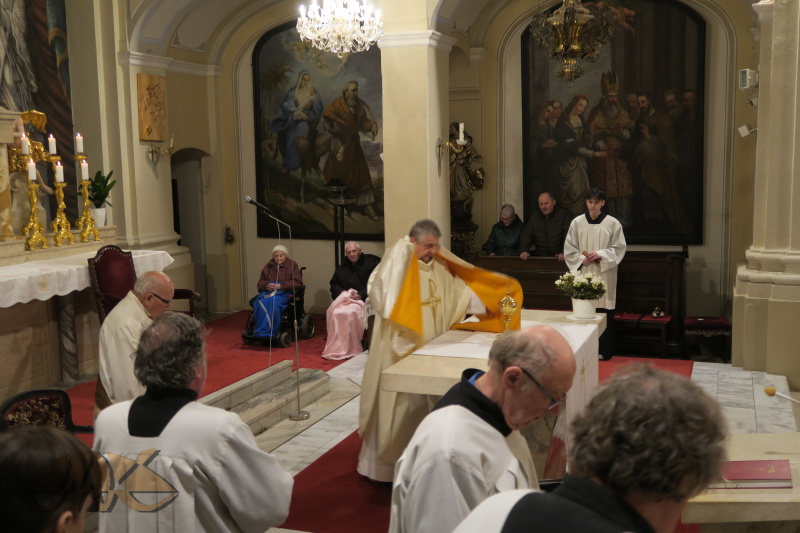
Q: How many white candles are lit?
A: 6